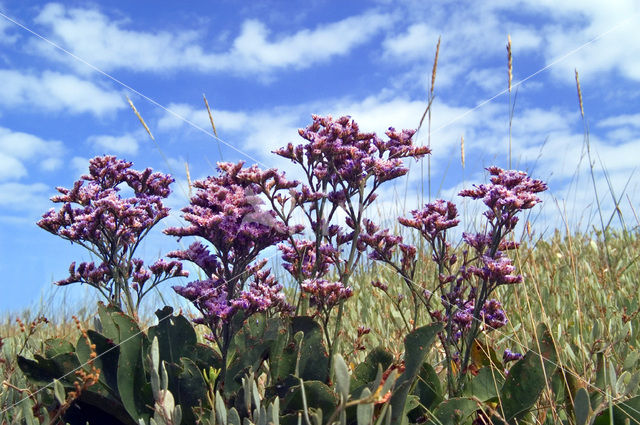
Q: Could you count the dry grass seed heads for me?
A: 7